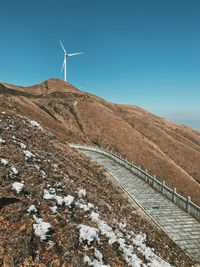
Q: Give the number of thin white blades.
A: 3